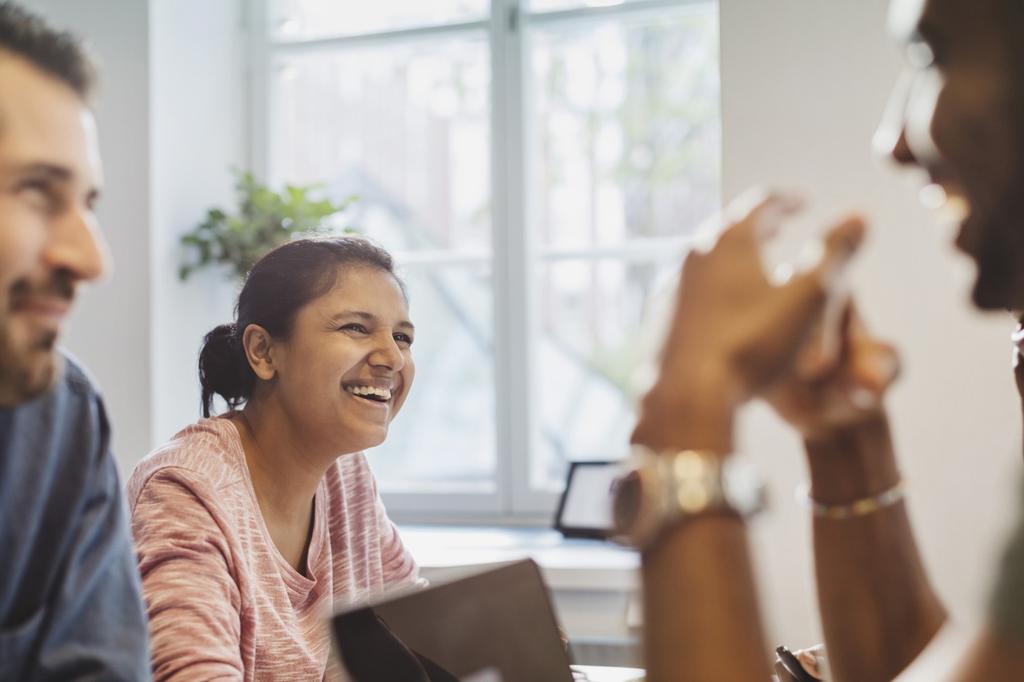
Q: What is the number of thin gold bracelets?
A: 1